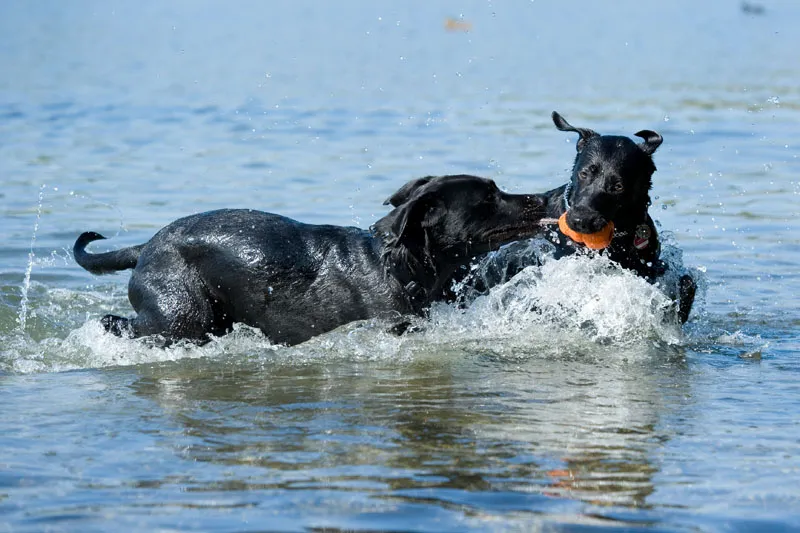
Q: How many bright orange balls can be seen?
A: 1